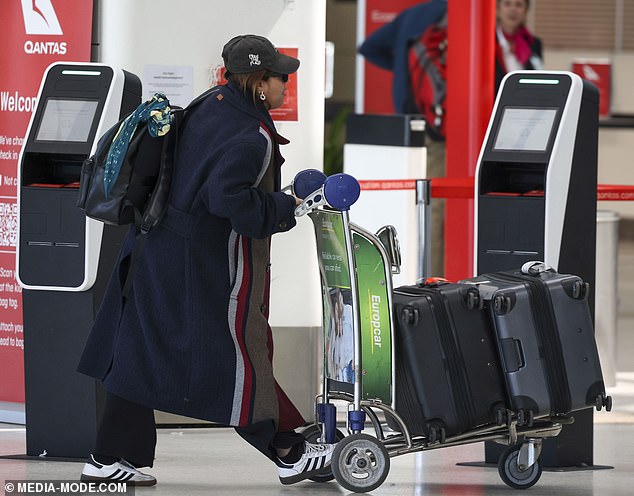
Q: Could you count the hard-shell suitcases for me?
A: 2